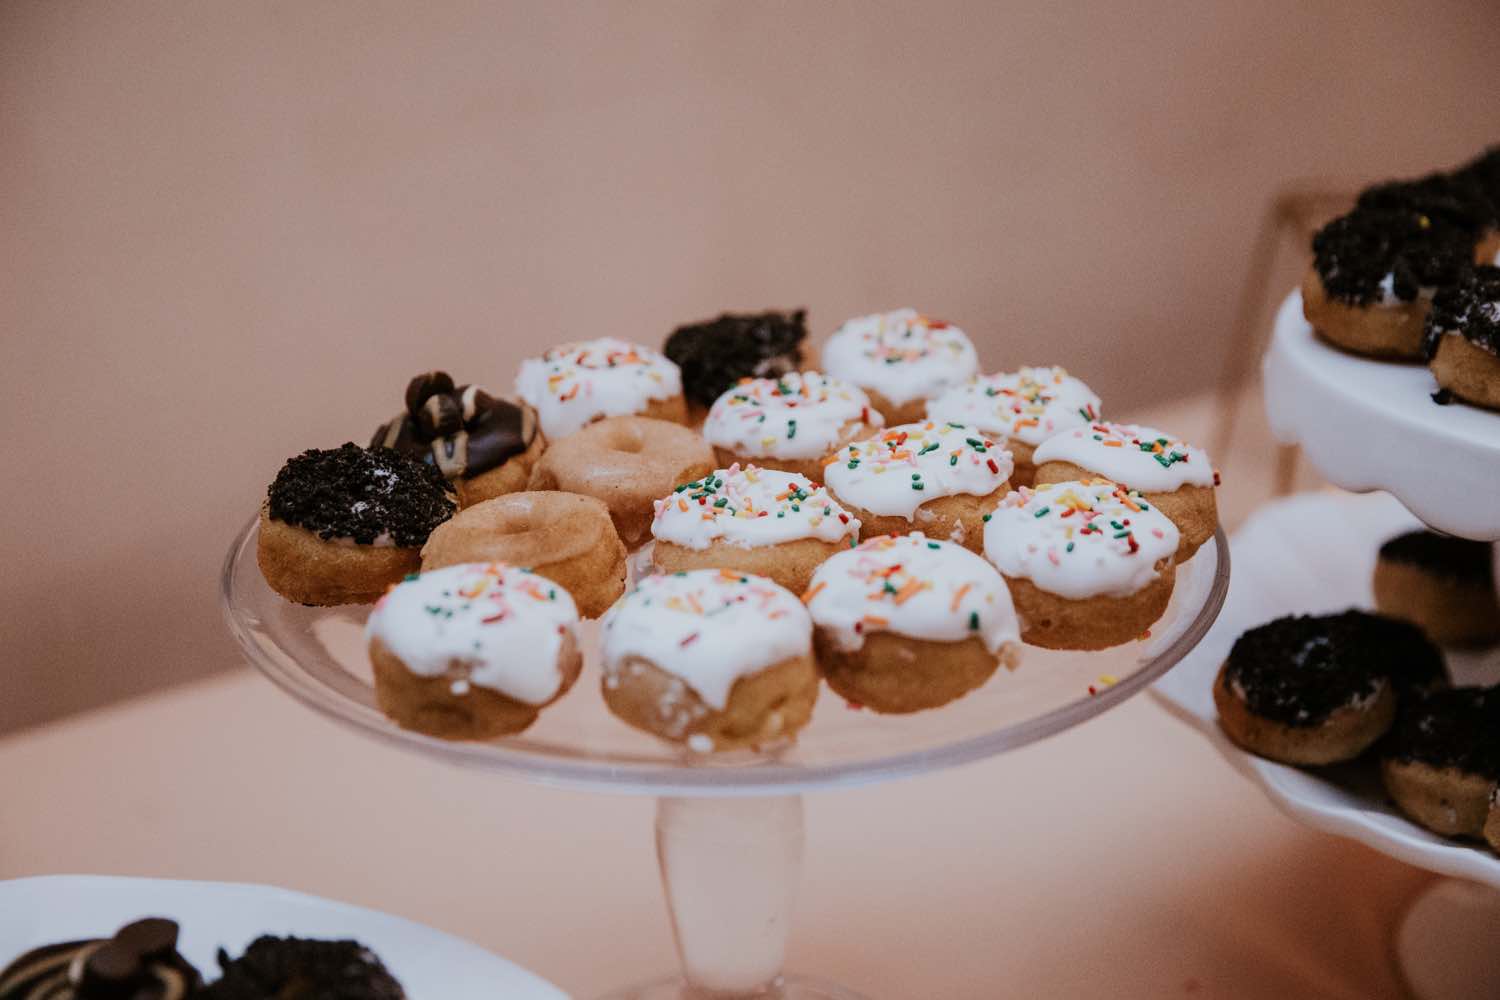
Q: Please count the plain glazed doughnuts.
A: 2